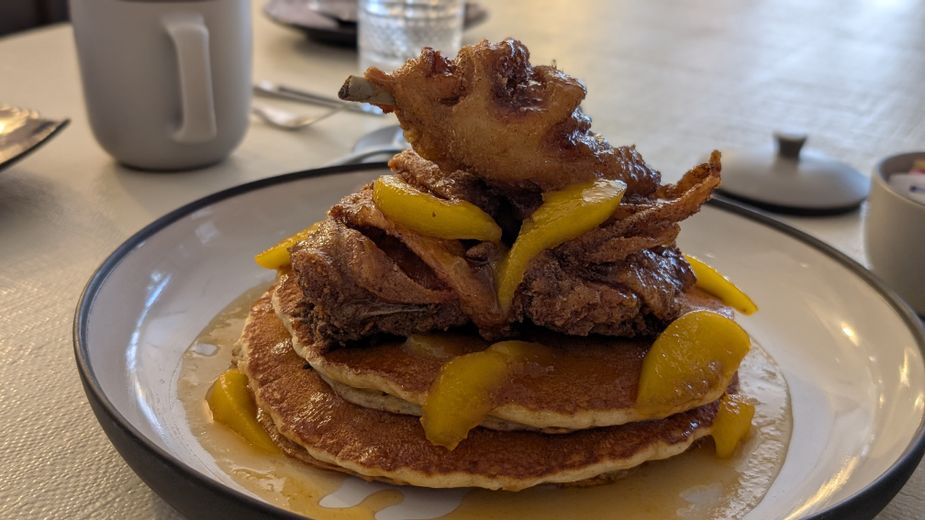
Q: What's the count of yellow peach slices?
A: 8